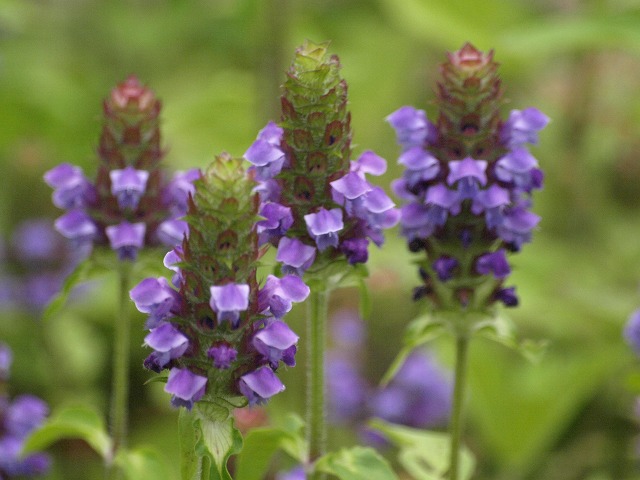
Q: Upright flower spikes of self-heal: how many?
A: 4